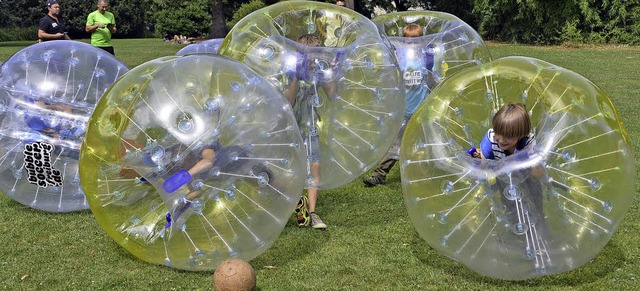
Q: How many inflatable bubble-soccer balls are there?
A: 6